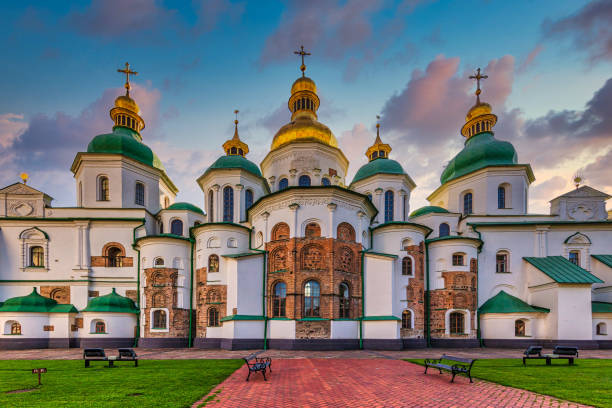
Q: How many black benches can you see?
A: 2